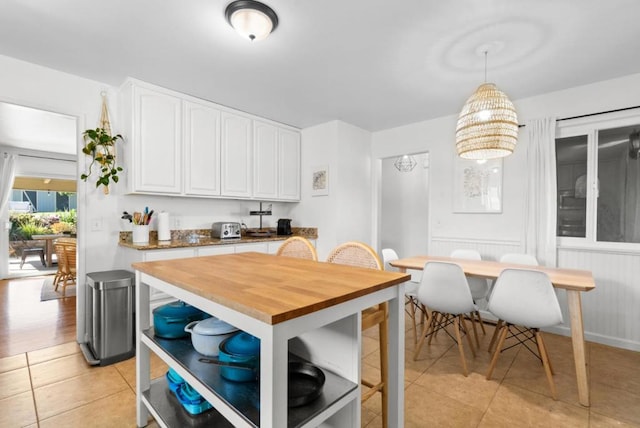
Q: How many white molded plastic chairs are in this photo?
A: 5